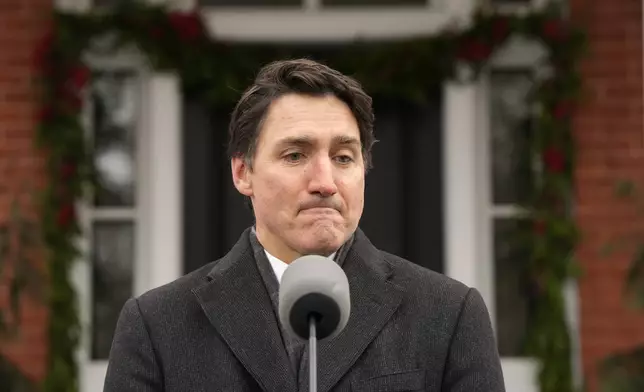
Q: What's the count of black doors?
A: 1